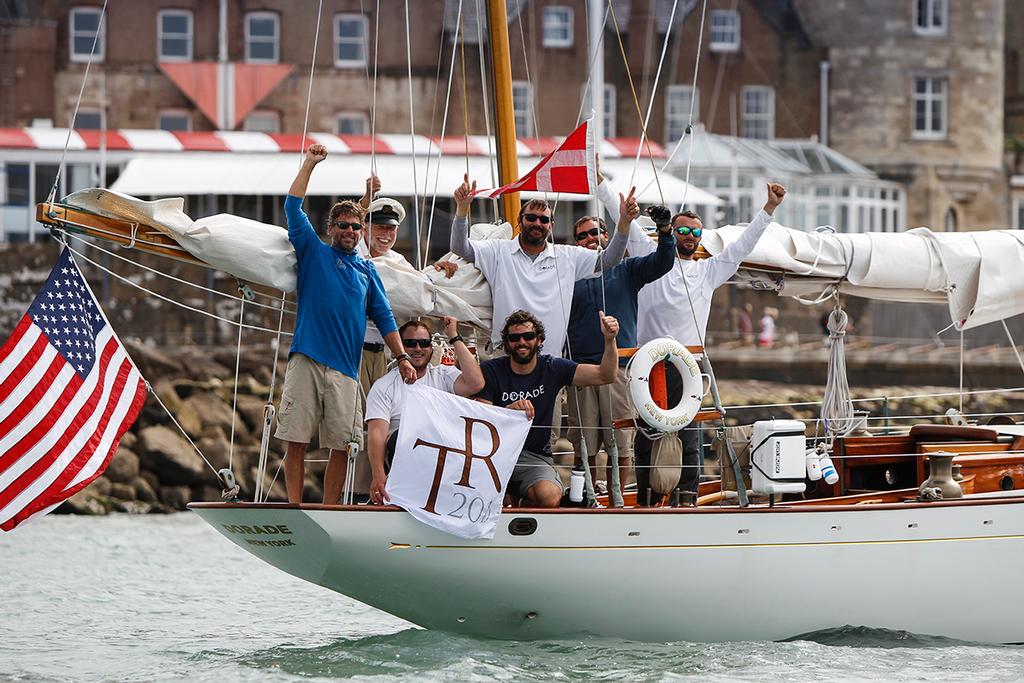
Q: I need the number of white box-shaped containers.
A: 1